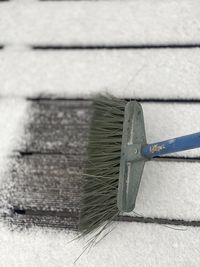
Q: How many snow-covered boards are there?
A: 5